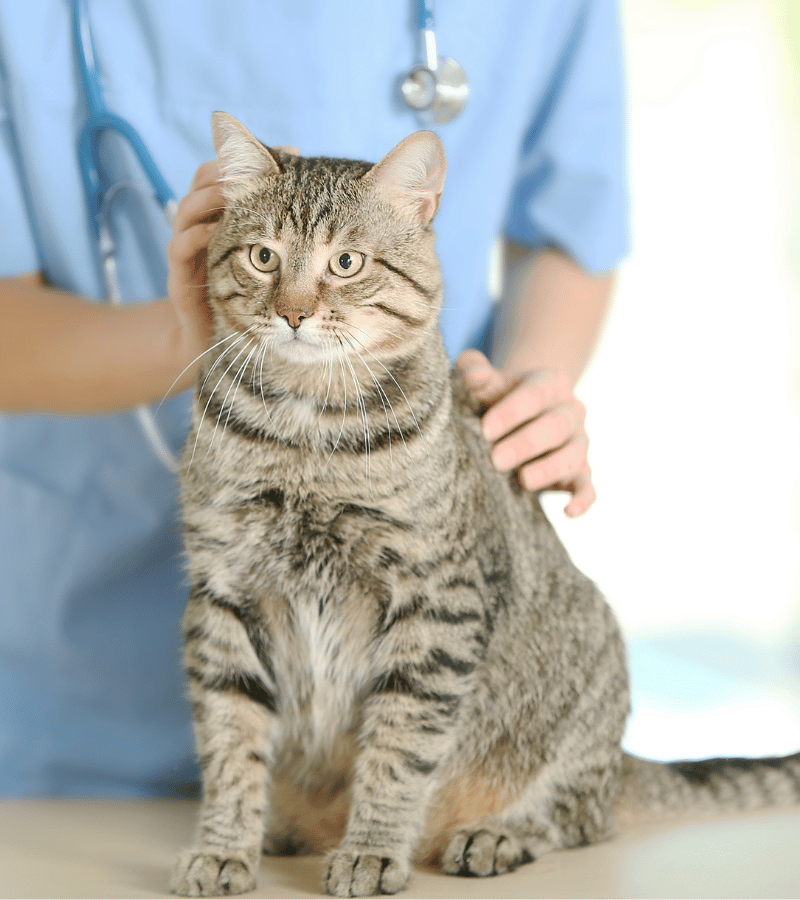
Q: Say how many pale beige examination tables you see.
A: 1